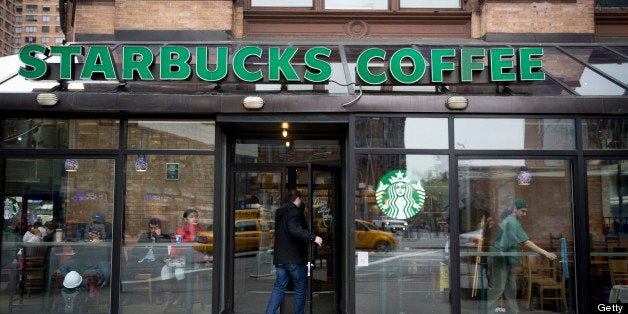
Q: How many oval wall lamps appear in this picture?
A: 3